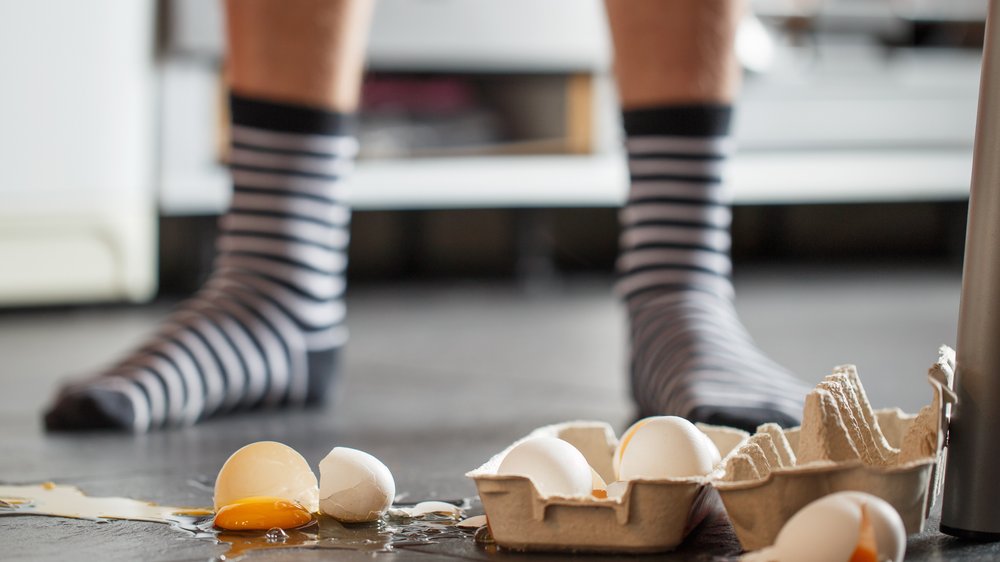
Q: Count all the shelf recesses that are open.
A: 1